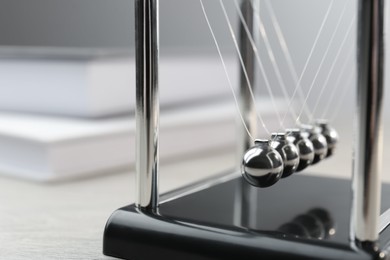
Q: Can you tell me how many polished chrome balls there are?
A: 5